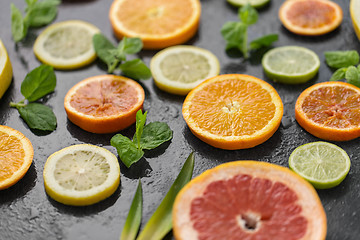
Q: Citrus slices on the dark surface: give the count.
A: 15